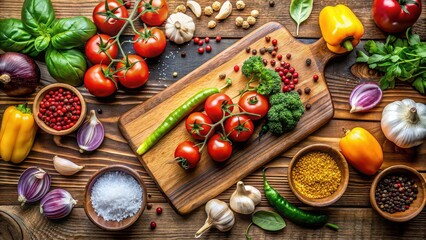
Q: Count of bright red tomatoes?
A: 12